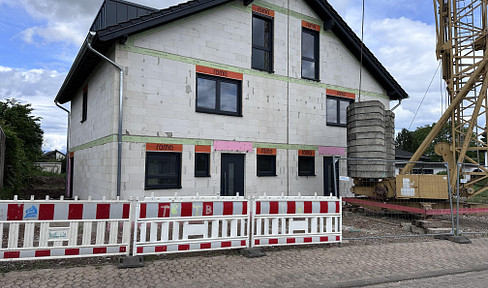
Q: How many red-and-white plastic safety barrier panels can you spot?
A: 3